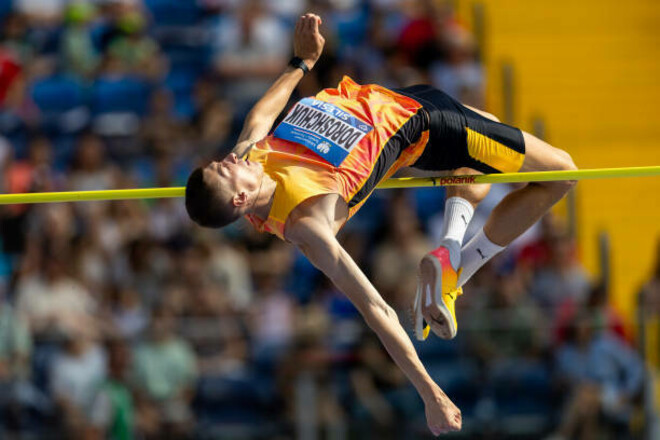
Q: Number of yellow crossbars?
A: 1